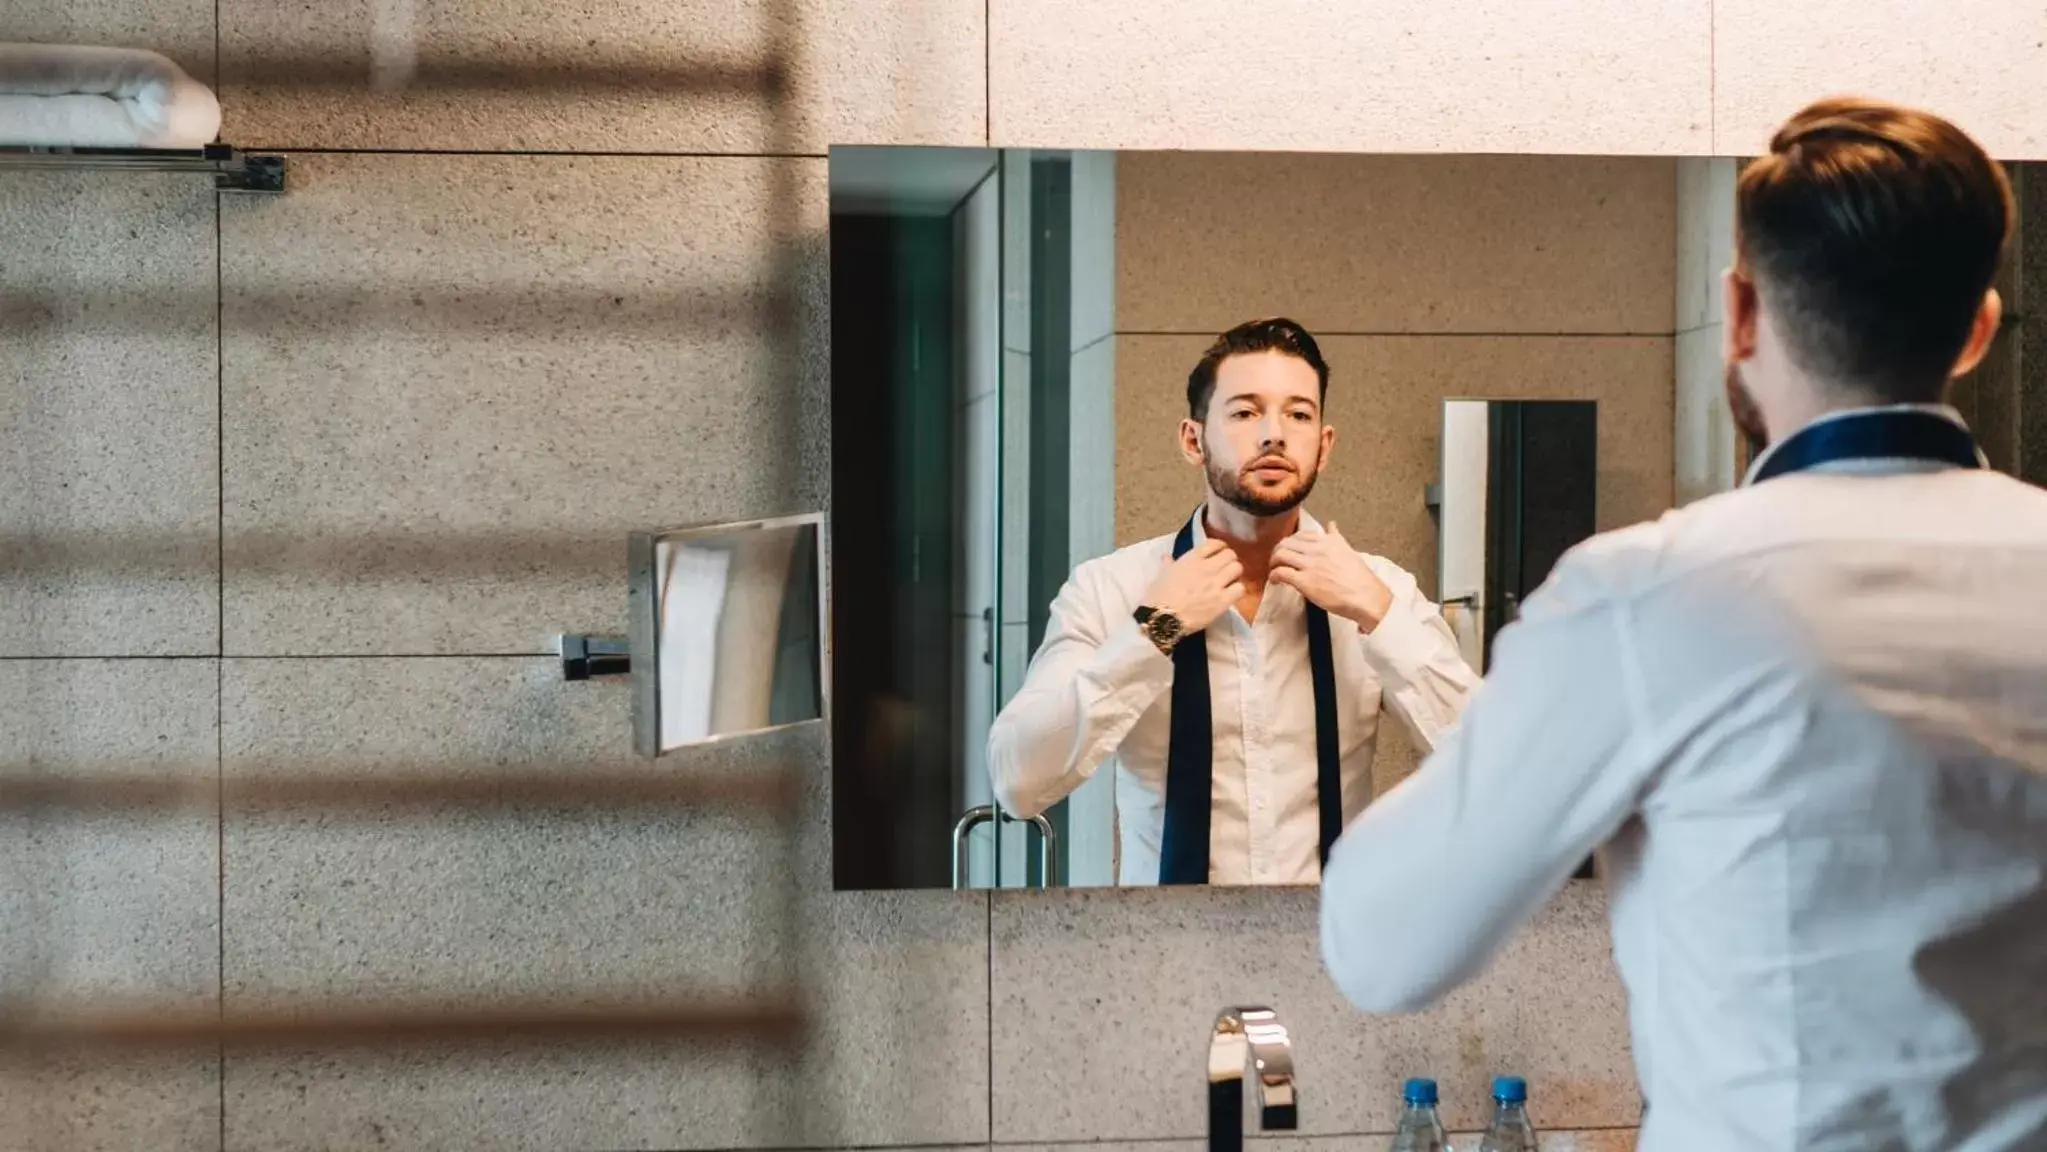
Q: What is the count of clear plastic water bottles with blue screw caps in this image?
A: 2